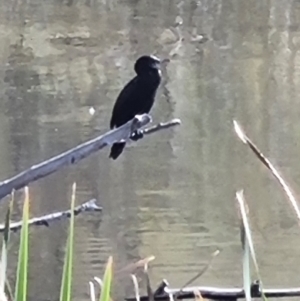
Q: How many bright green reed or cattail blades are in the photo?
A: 3